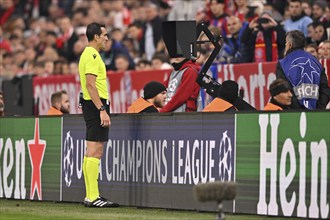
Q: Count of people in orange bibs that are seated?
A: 4